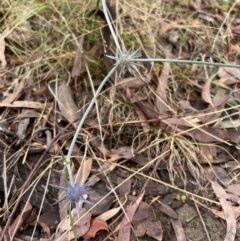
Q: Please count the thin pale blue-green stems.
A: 3